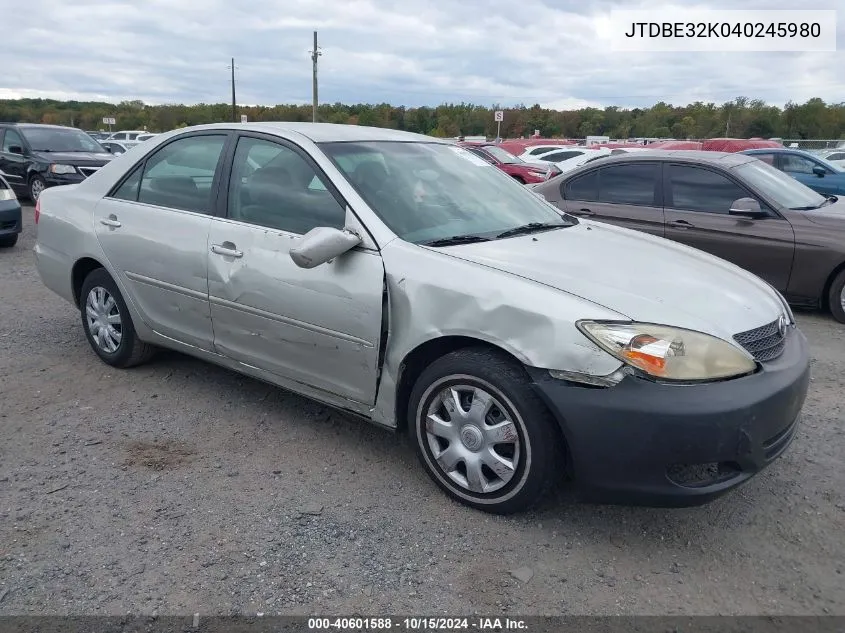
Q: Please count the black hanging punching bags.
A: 0